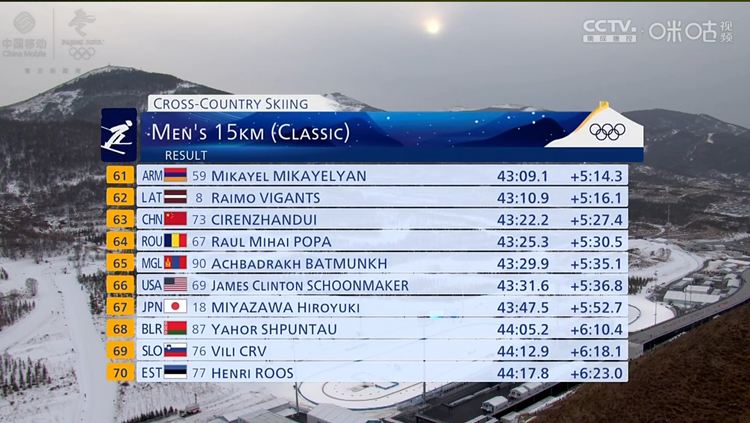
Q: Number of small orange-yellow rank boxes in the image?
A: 10